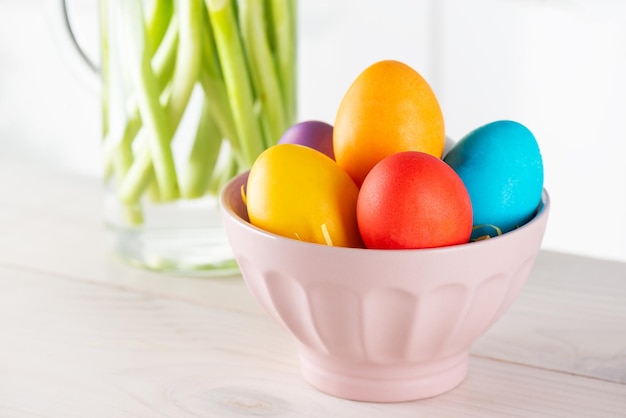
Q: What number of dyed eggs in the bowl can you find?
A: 5